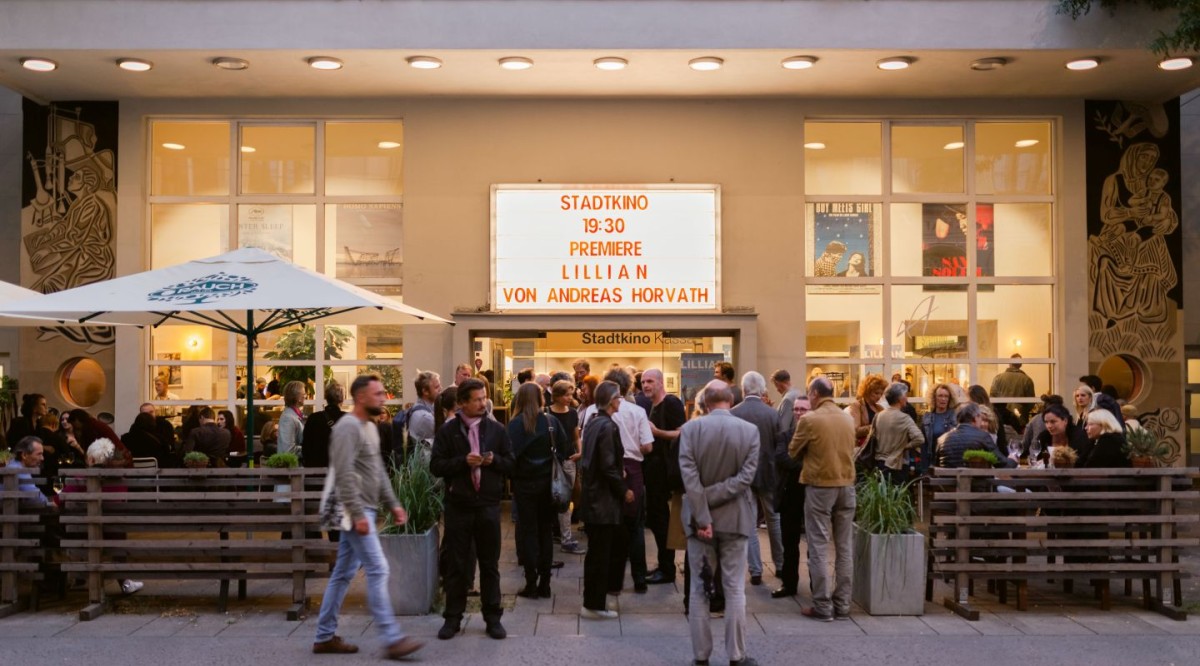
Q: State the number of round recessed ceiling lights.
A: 13